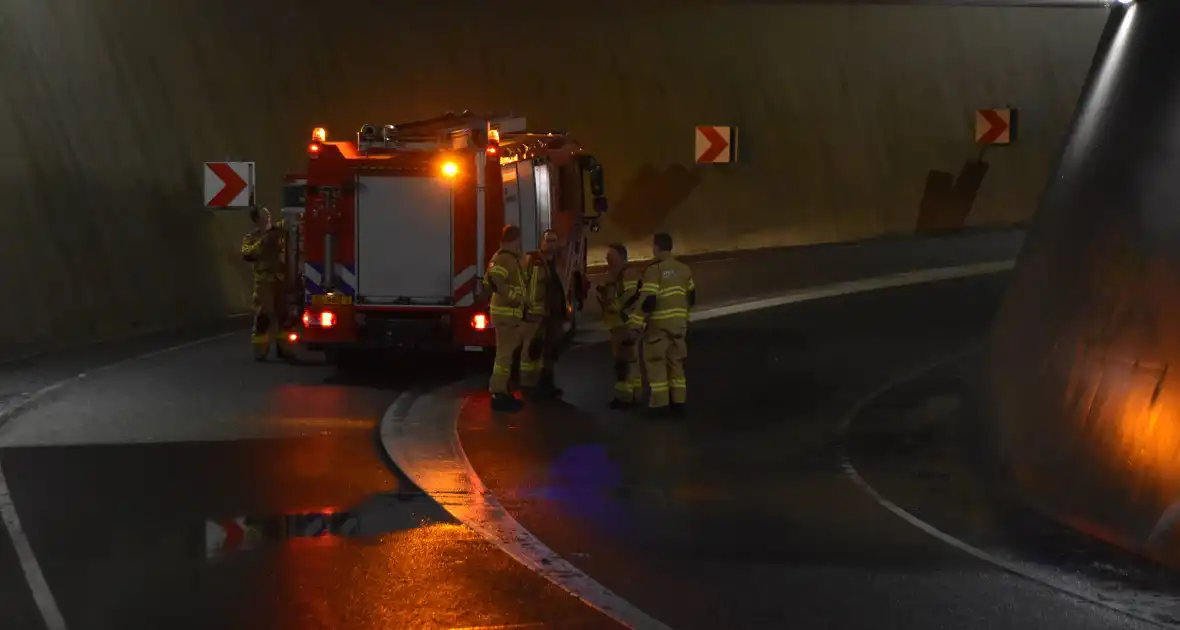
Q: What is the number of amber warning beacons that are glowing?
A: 3